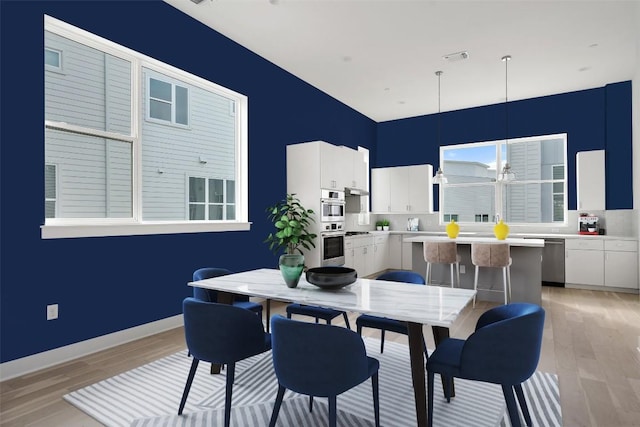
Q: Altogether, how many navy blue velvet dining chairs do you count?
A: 6